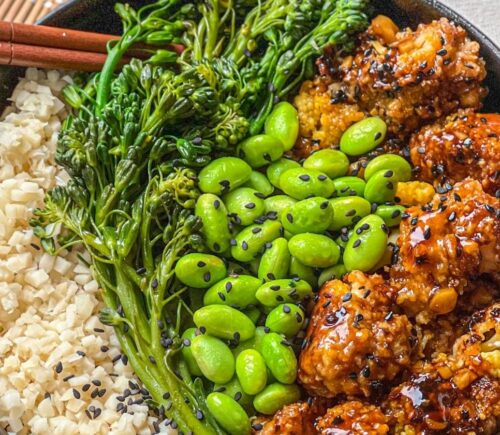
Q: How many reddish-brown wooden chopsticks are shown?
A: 2